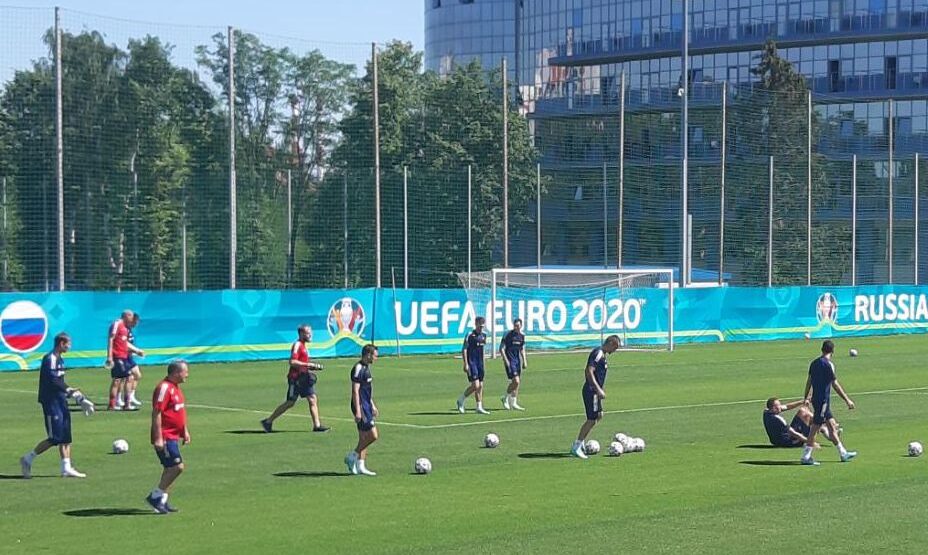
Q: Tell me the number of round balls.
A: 10